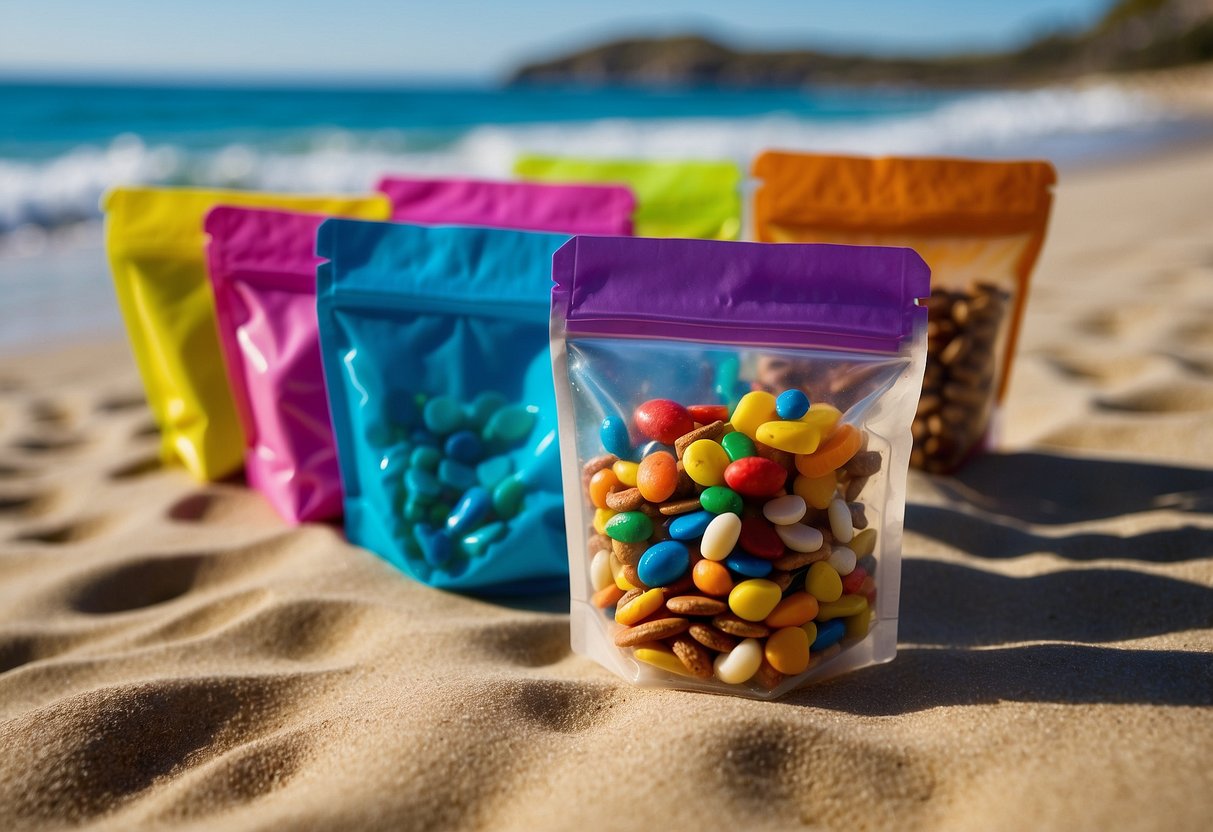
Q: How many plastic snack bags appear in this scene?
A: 7